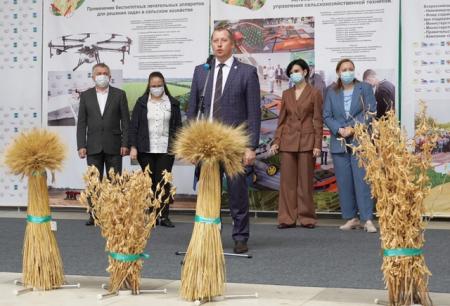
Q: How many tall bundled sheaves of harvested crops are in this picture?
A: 4